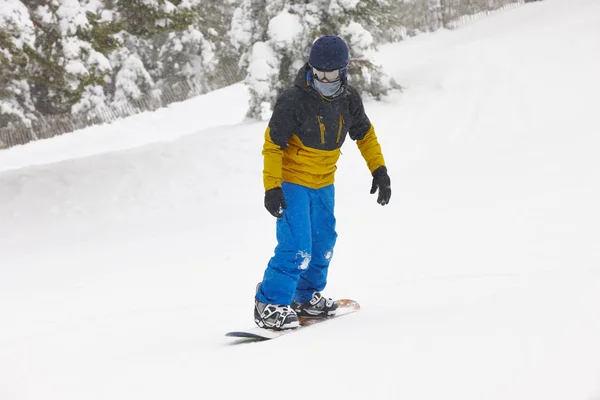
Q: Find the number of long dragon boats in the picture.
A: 0